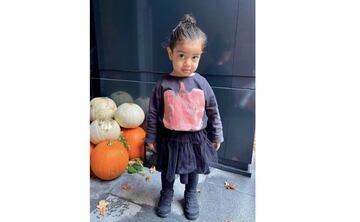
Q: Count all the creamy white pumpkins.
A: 3